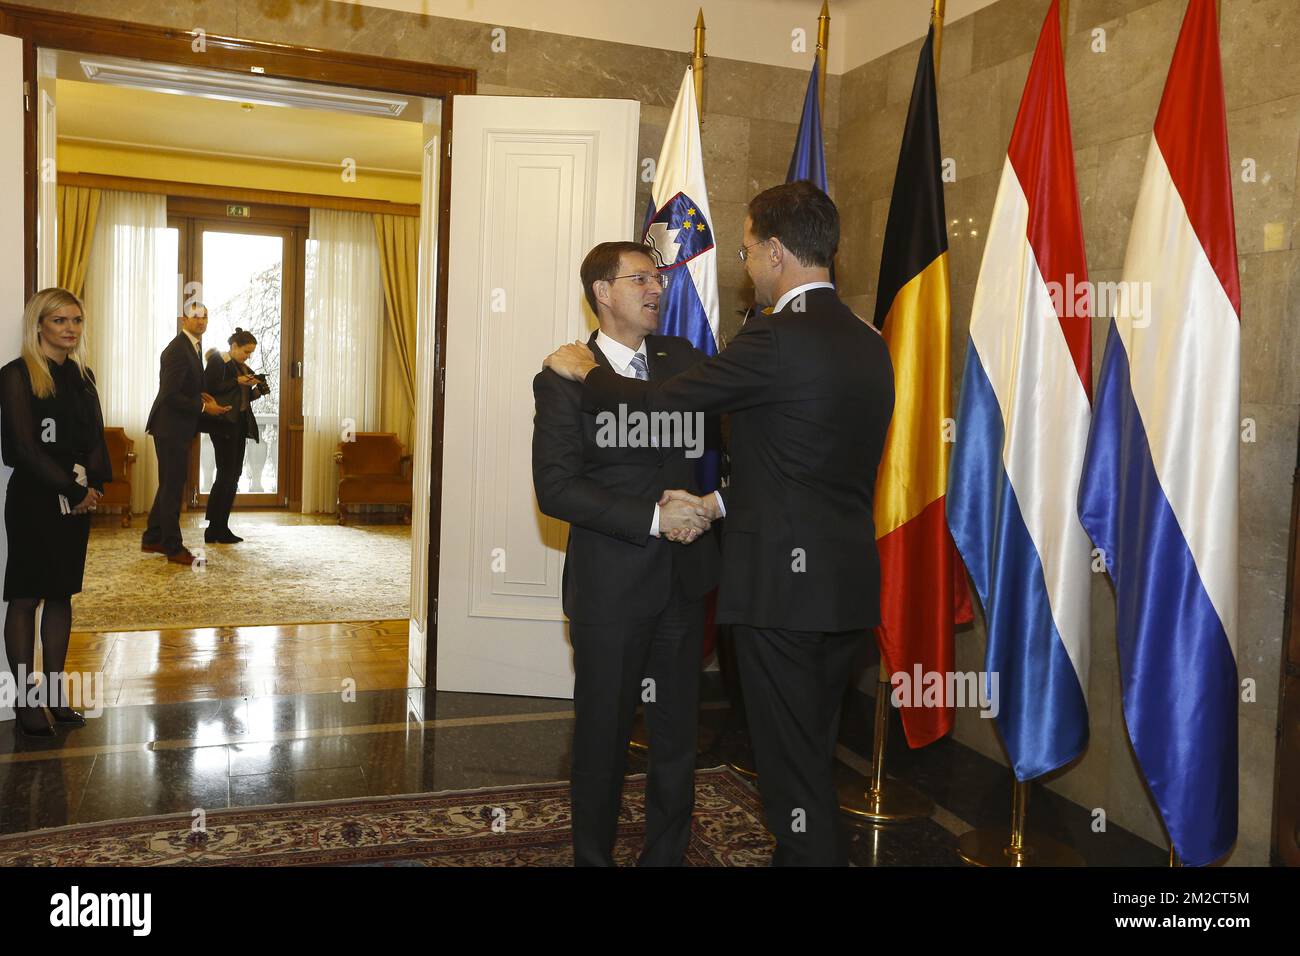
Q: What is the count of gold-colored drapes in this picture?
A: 2